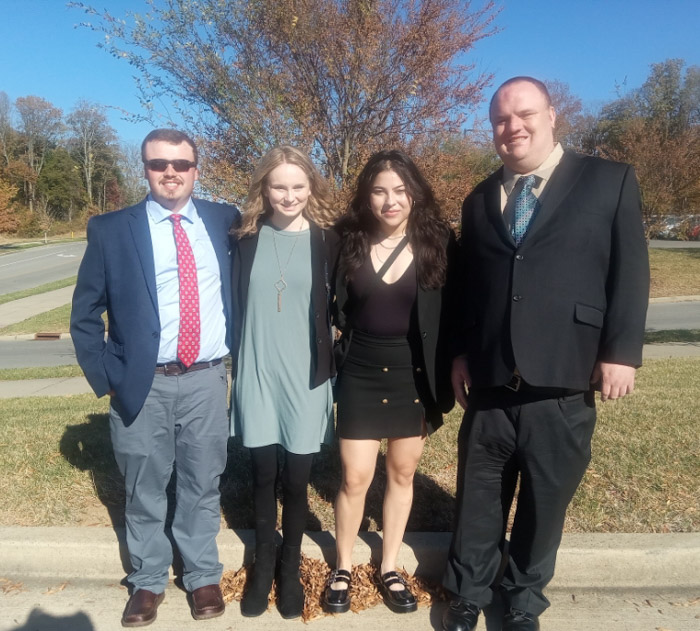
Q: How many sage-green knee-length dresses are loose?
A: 1